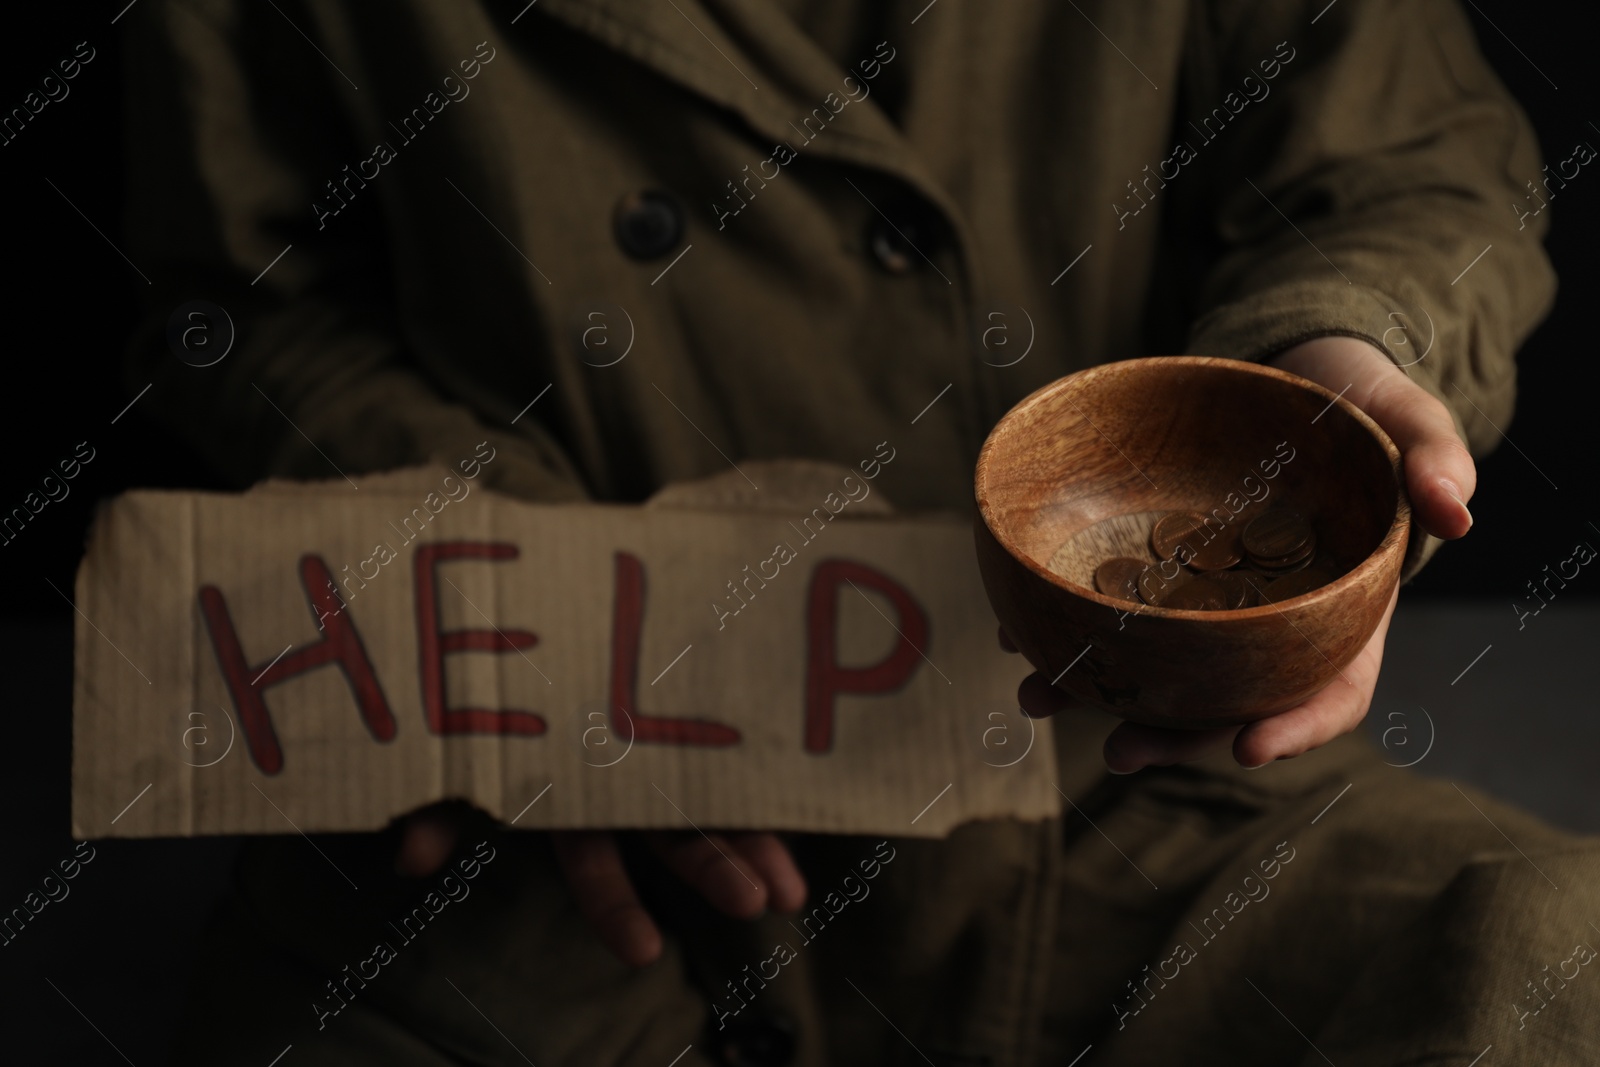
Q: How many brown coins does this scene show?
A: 11